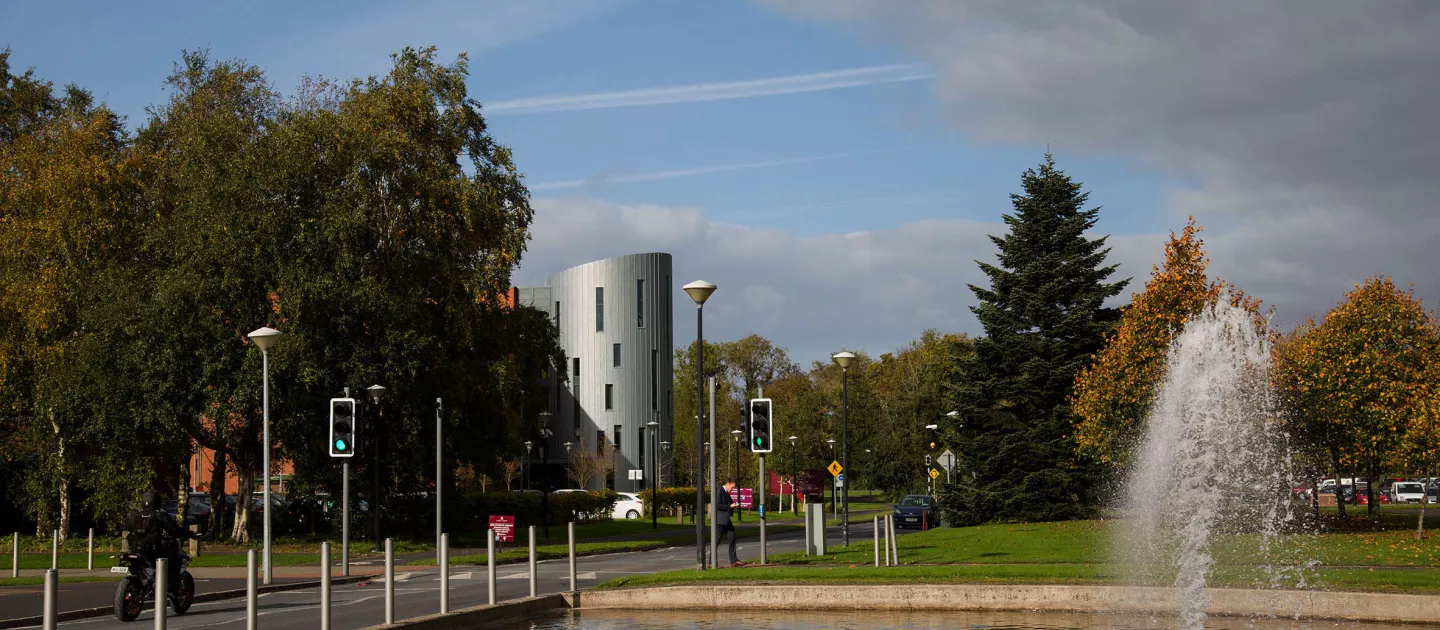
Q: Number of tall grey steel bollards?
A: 15